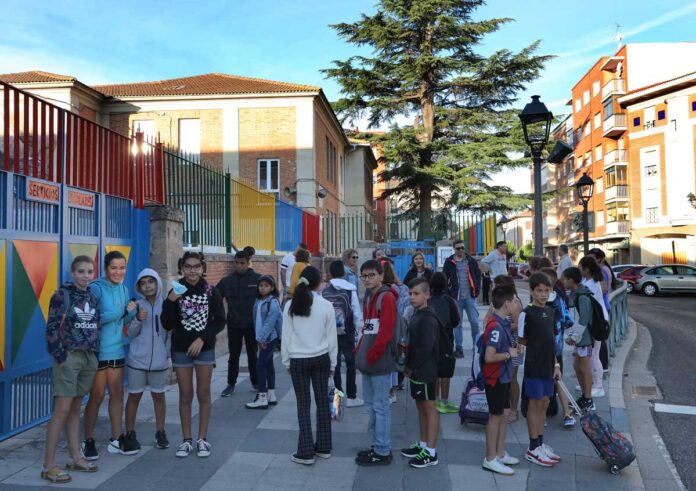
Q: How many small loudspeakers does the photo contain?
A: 2